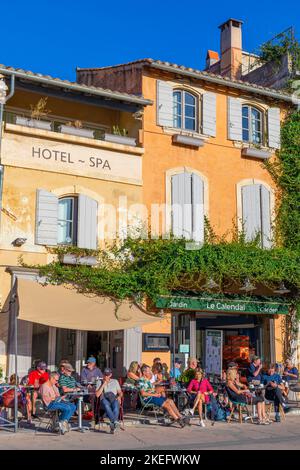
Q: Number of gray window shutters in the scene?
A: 10